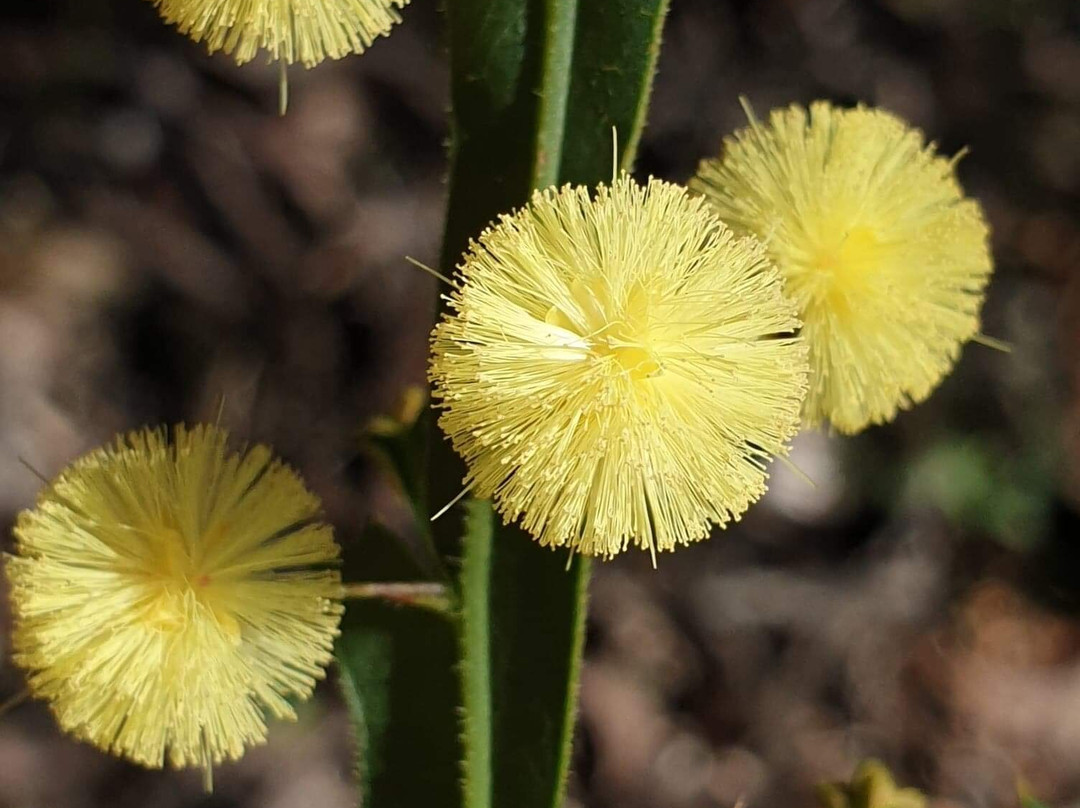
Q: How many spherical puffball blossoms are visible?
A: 4